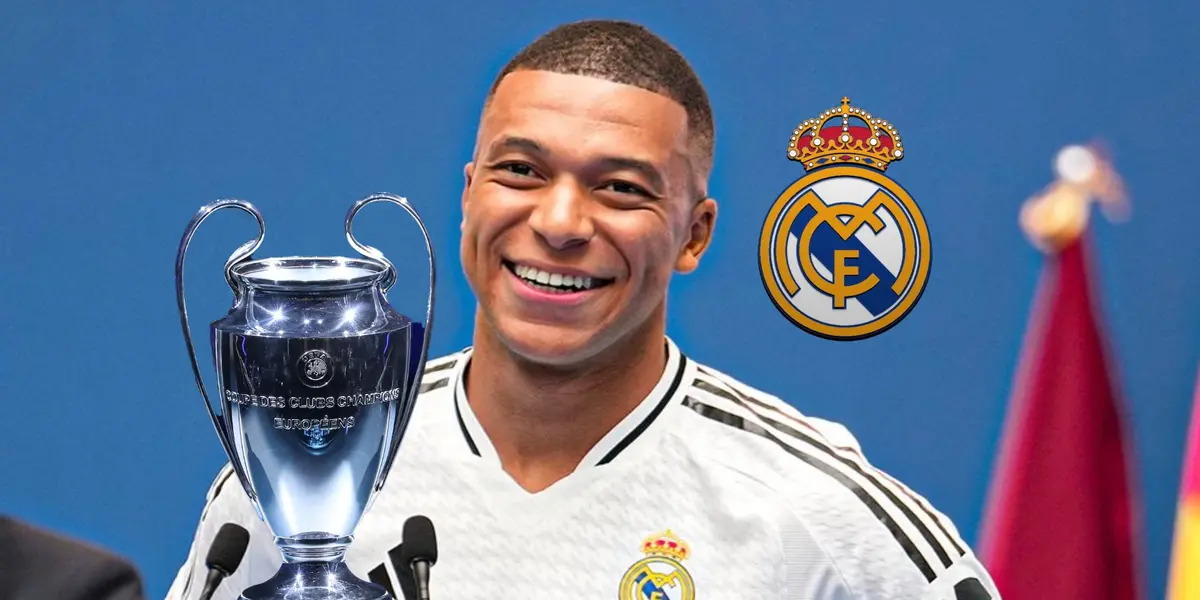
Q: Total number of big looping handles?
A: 2